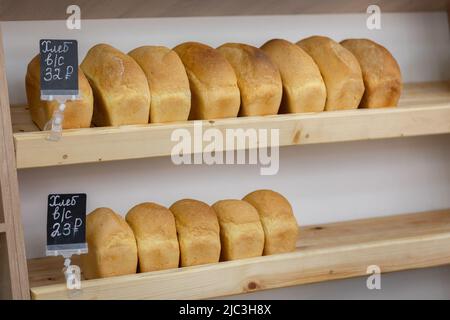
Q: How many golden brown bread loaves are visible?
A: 13